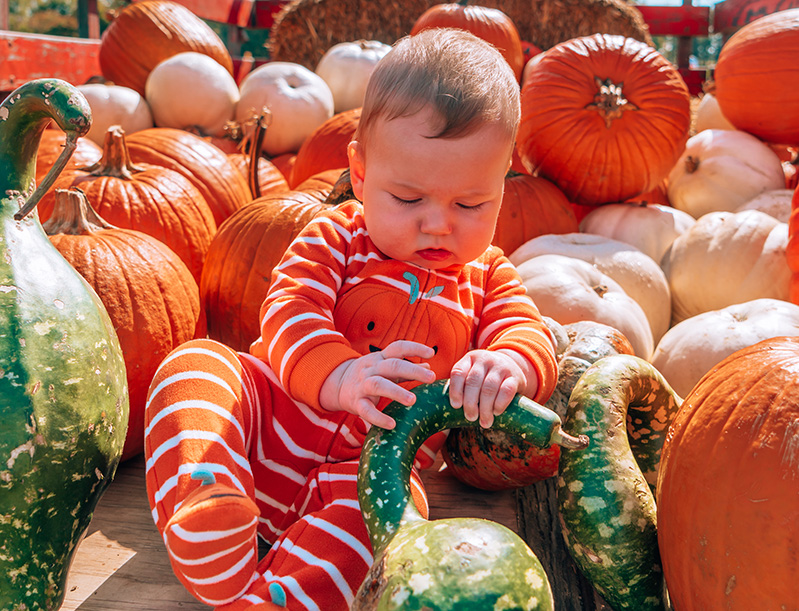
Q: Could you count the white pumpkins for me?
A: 12